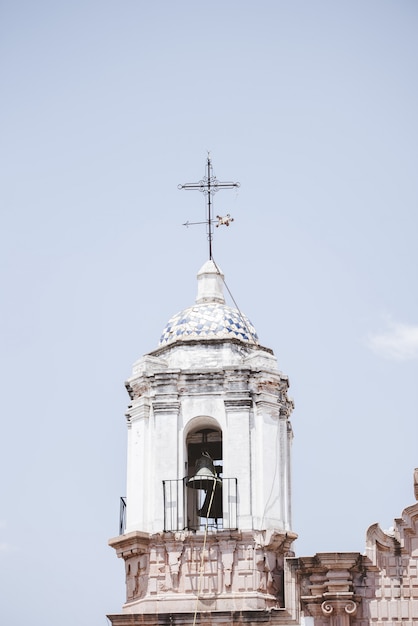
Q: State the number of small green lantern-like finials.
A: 0